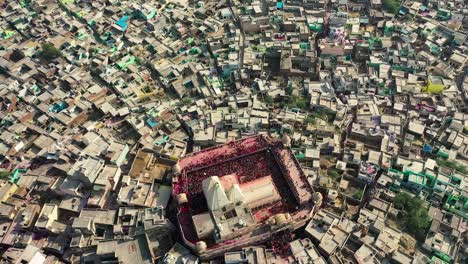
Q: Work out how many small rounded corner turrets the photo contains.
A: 4